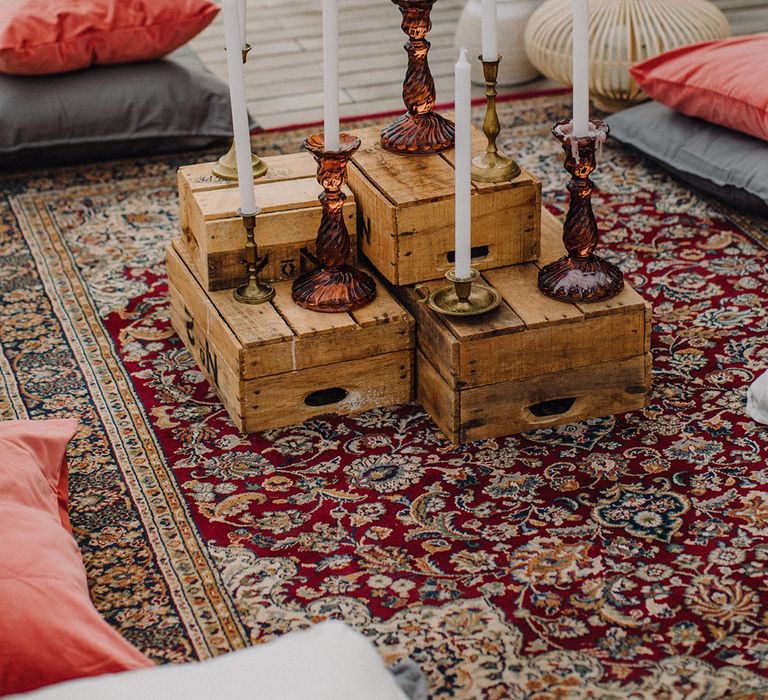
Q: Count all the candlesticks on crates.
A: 7